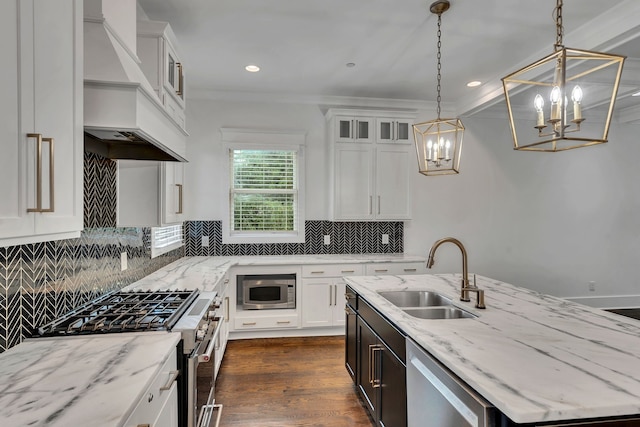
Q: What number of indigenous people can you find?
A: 0